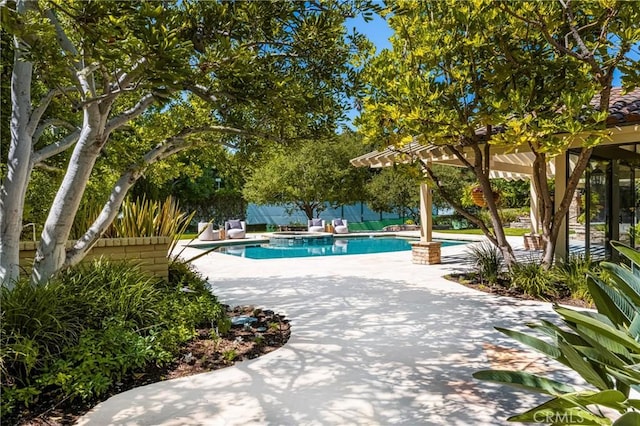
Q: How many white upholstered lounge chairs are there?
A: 4